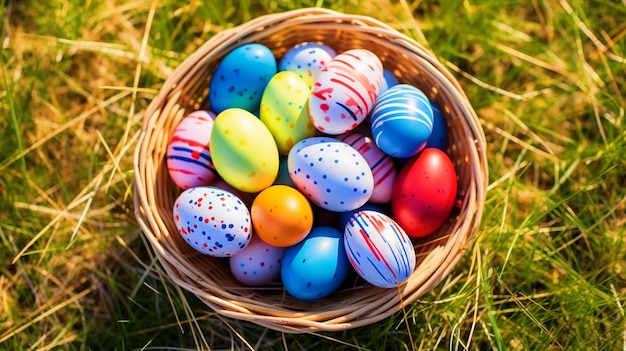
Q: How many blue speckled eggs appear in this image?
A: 2